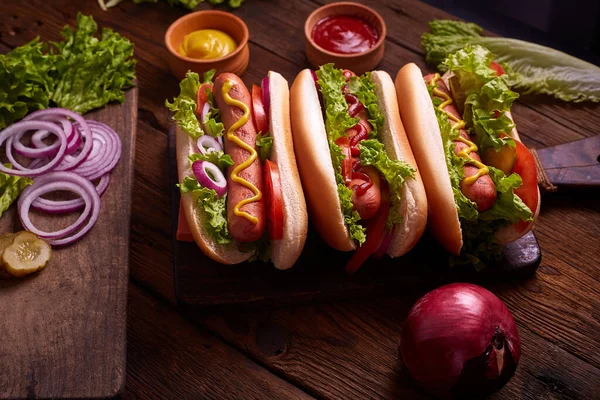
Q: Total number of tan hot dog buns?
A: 3